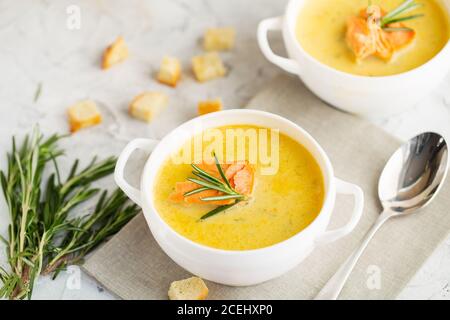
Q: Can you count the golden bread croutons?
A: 8